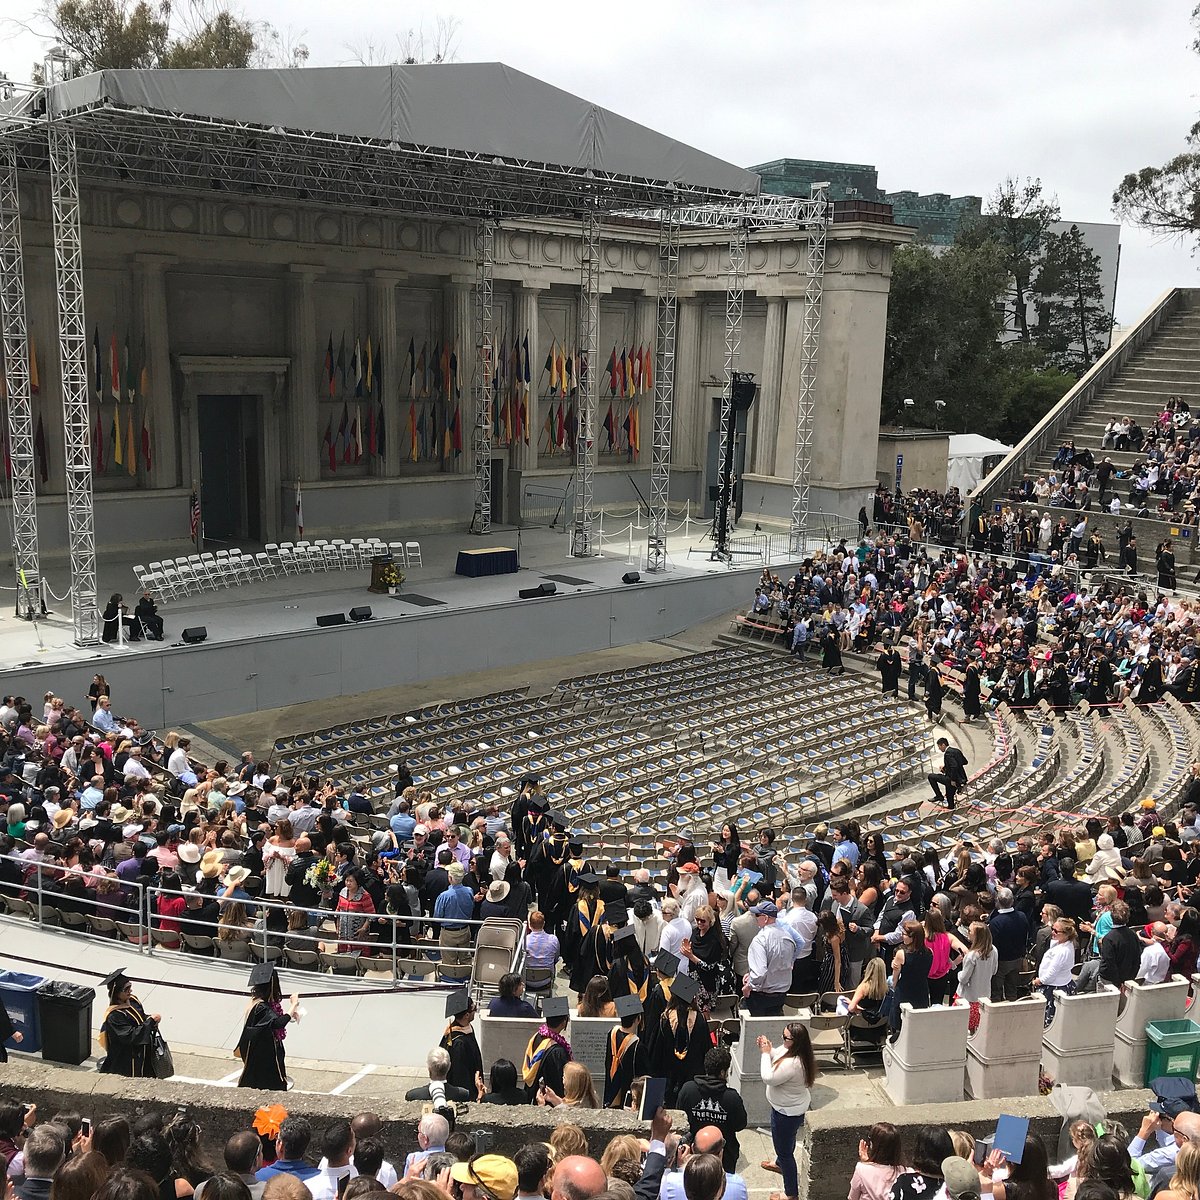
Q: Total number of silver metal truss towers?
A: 7